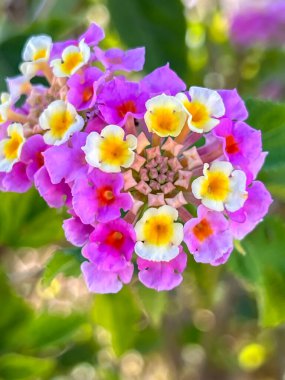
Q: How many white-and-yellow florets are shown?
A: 10